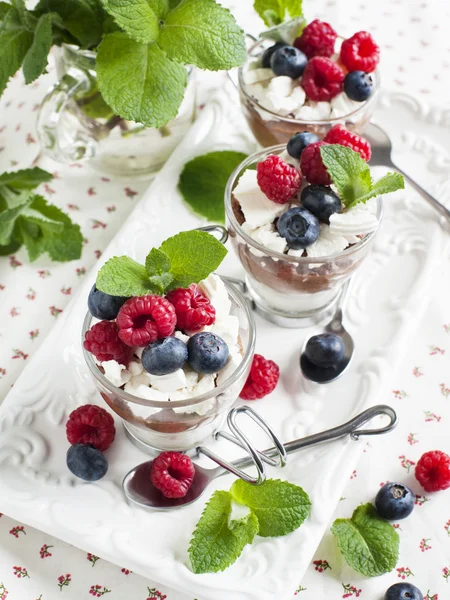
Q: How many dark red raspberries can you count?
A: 13